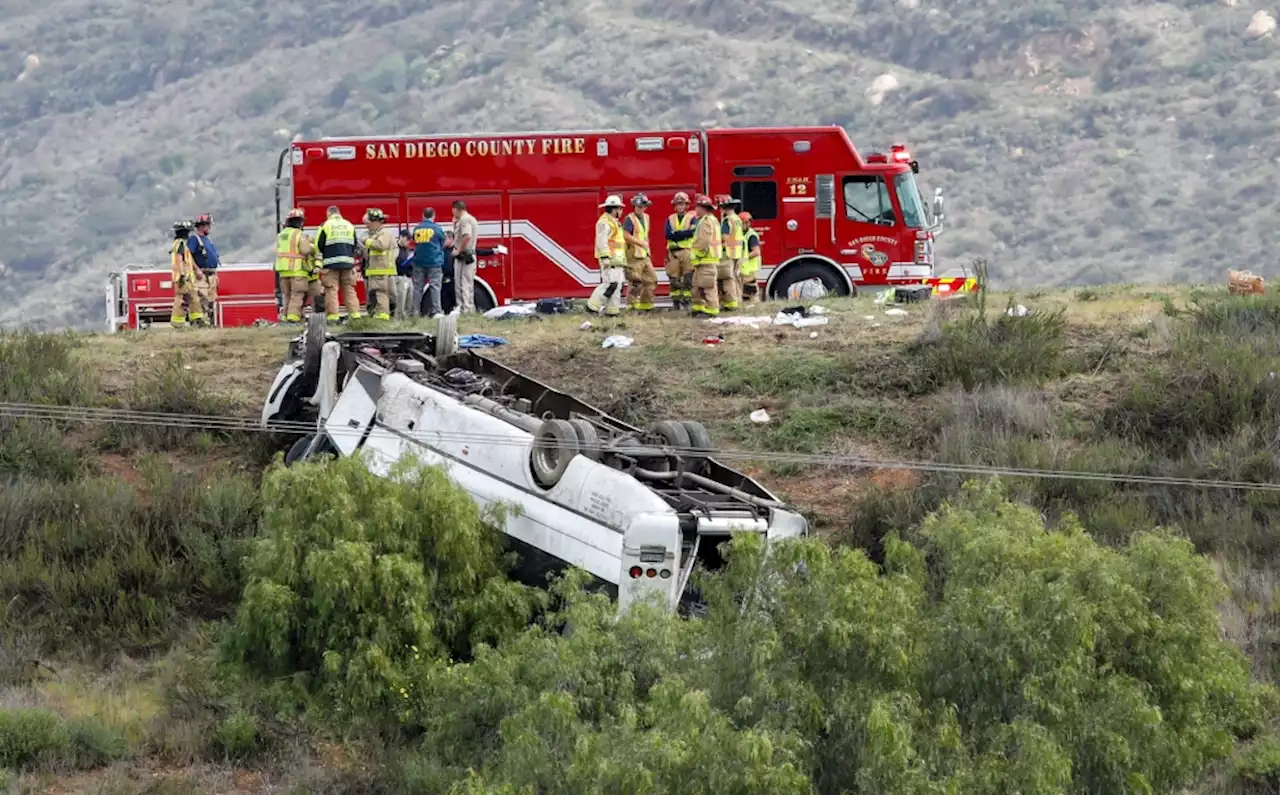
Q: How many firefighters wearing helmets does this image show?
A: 10